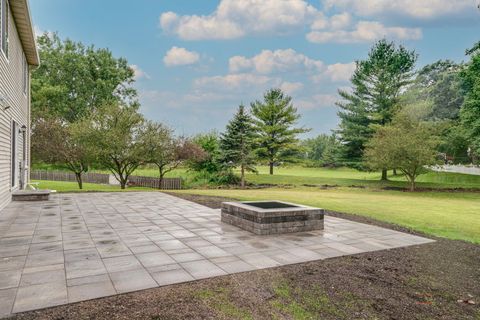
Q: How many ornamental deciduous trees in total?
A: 4